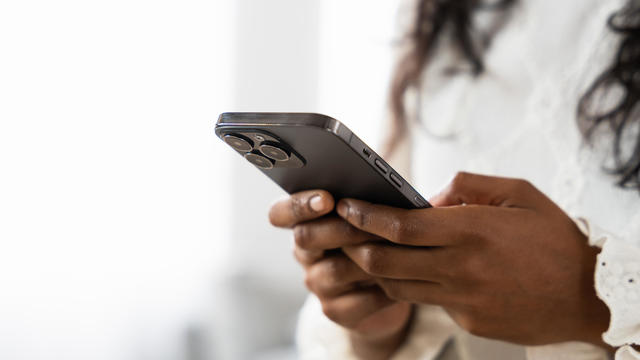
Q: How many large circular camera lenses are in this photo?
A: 3